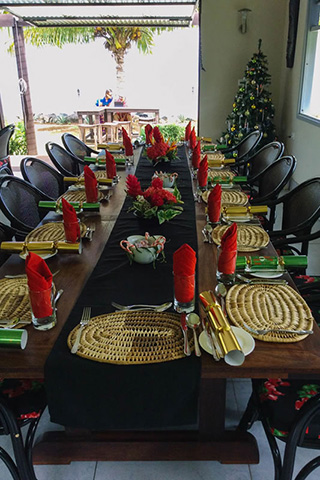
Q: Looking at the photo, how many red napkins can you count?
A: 13